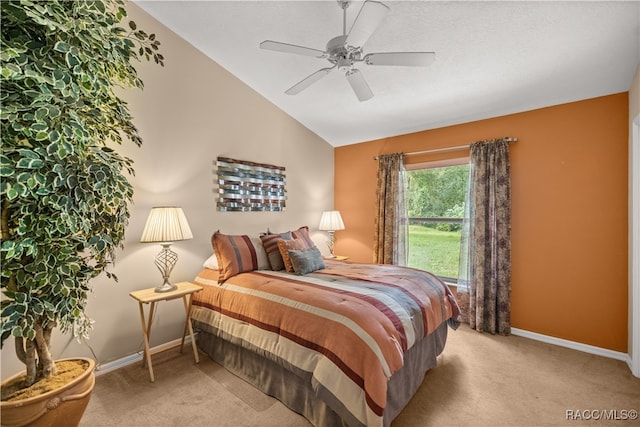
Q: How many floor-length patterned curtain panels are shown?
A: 2